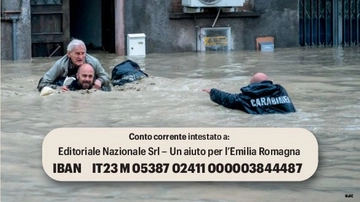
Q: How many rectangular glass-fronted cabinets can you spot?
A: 1